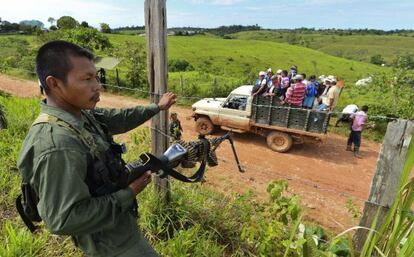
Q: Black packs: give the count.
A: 1